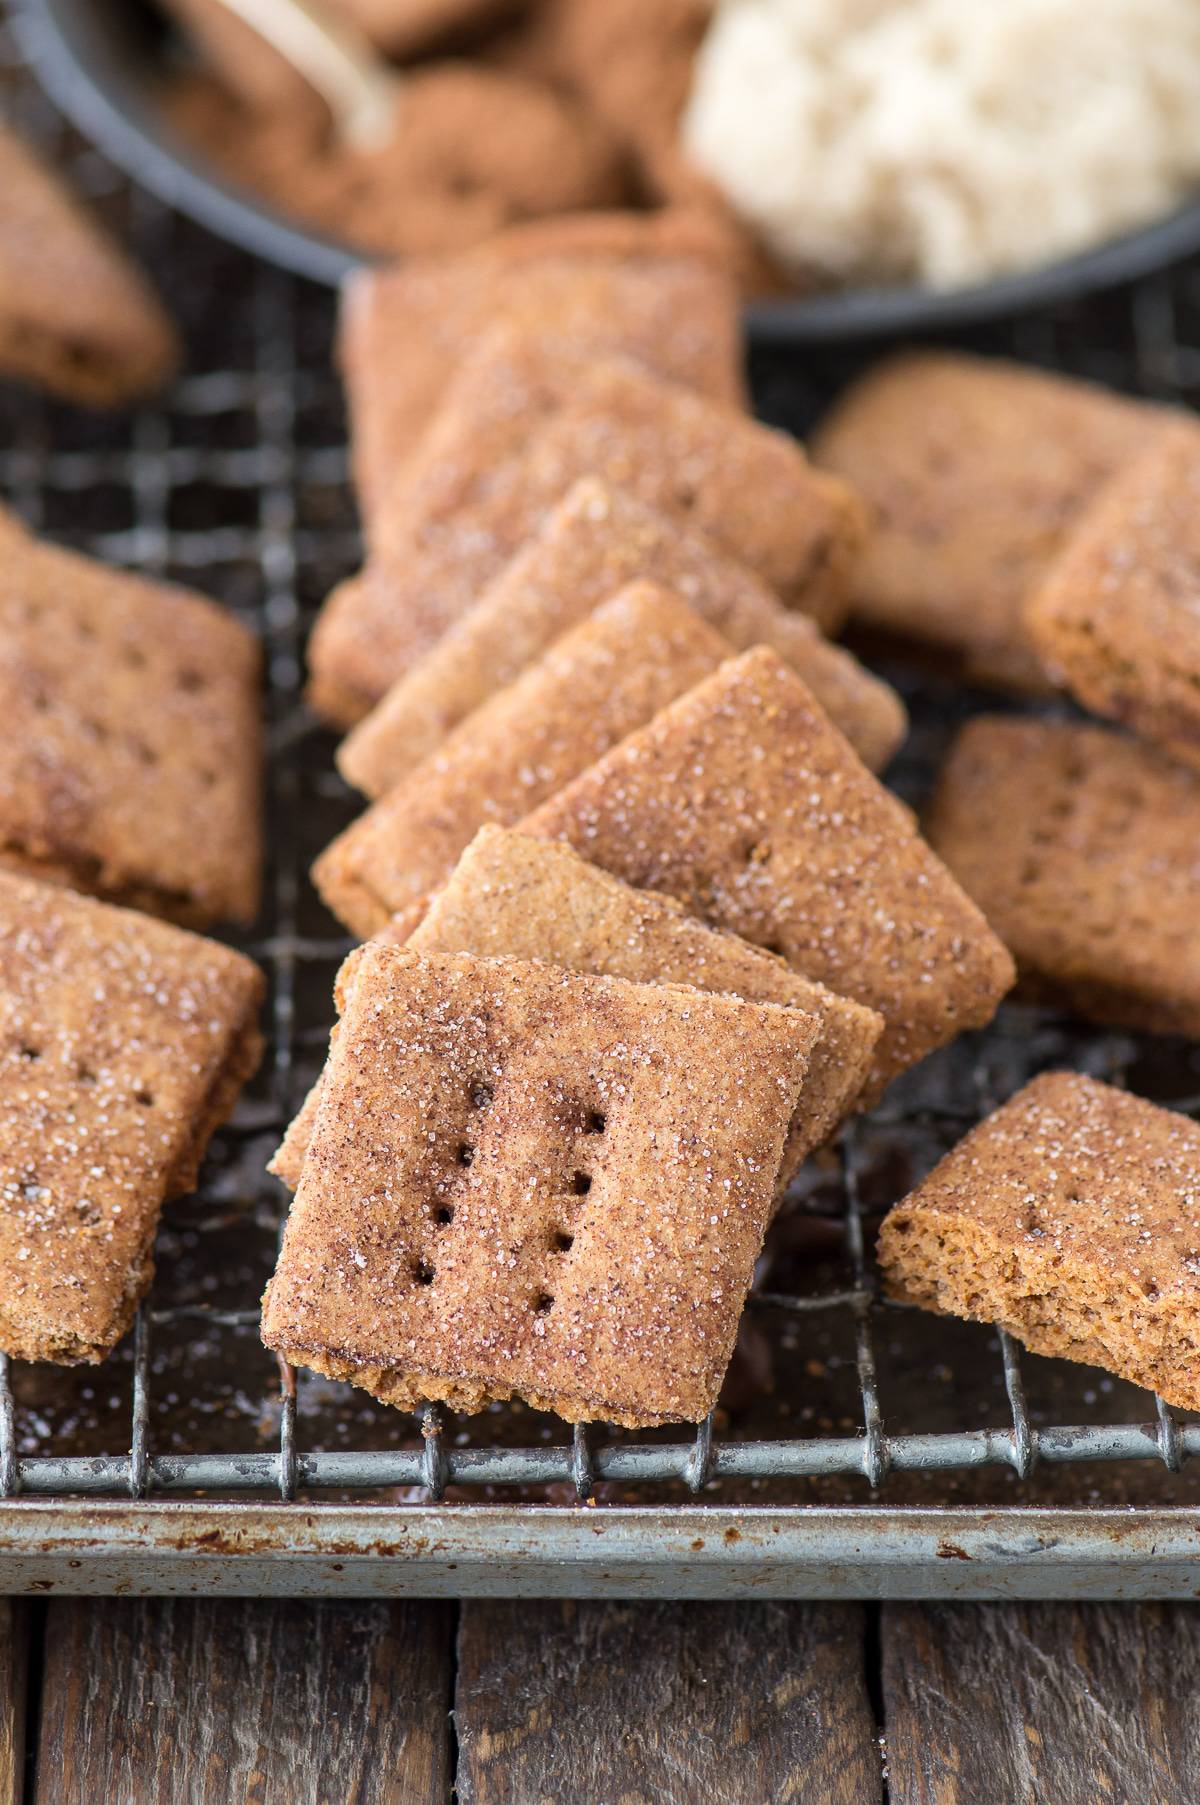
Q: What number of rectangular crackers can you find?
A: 14